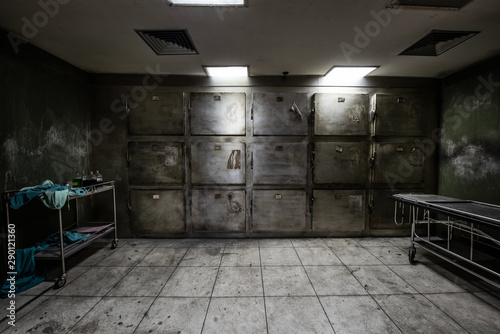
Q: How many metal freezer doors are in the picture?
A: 15